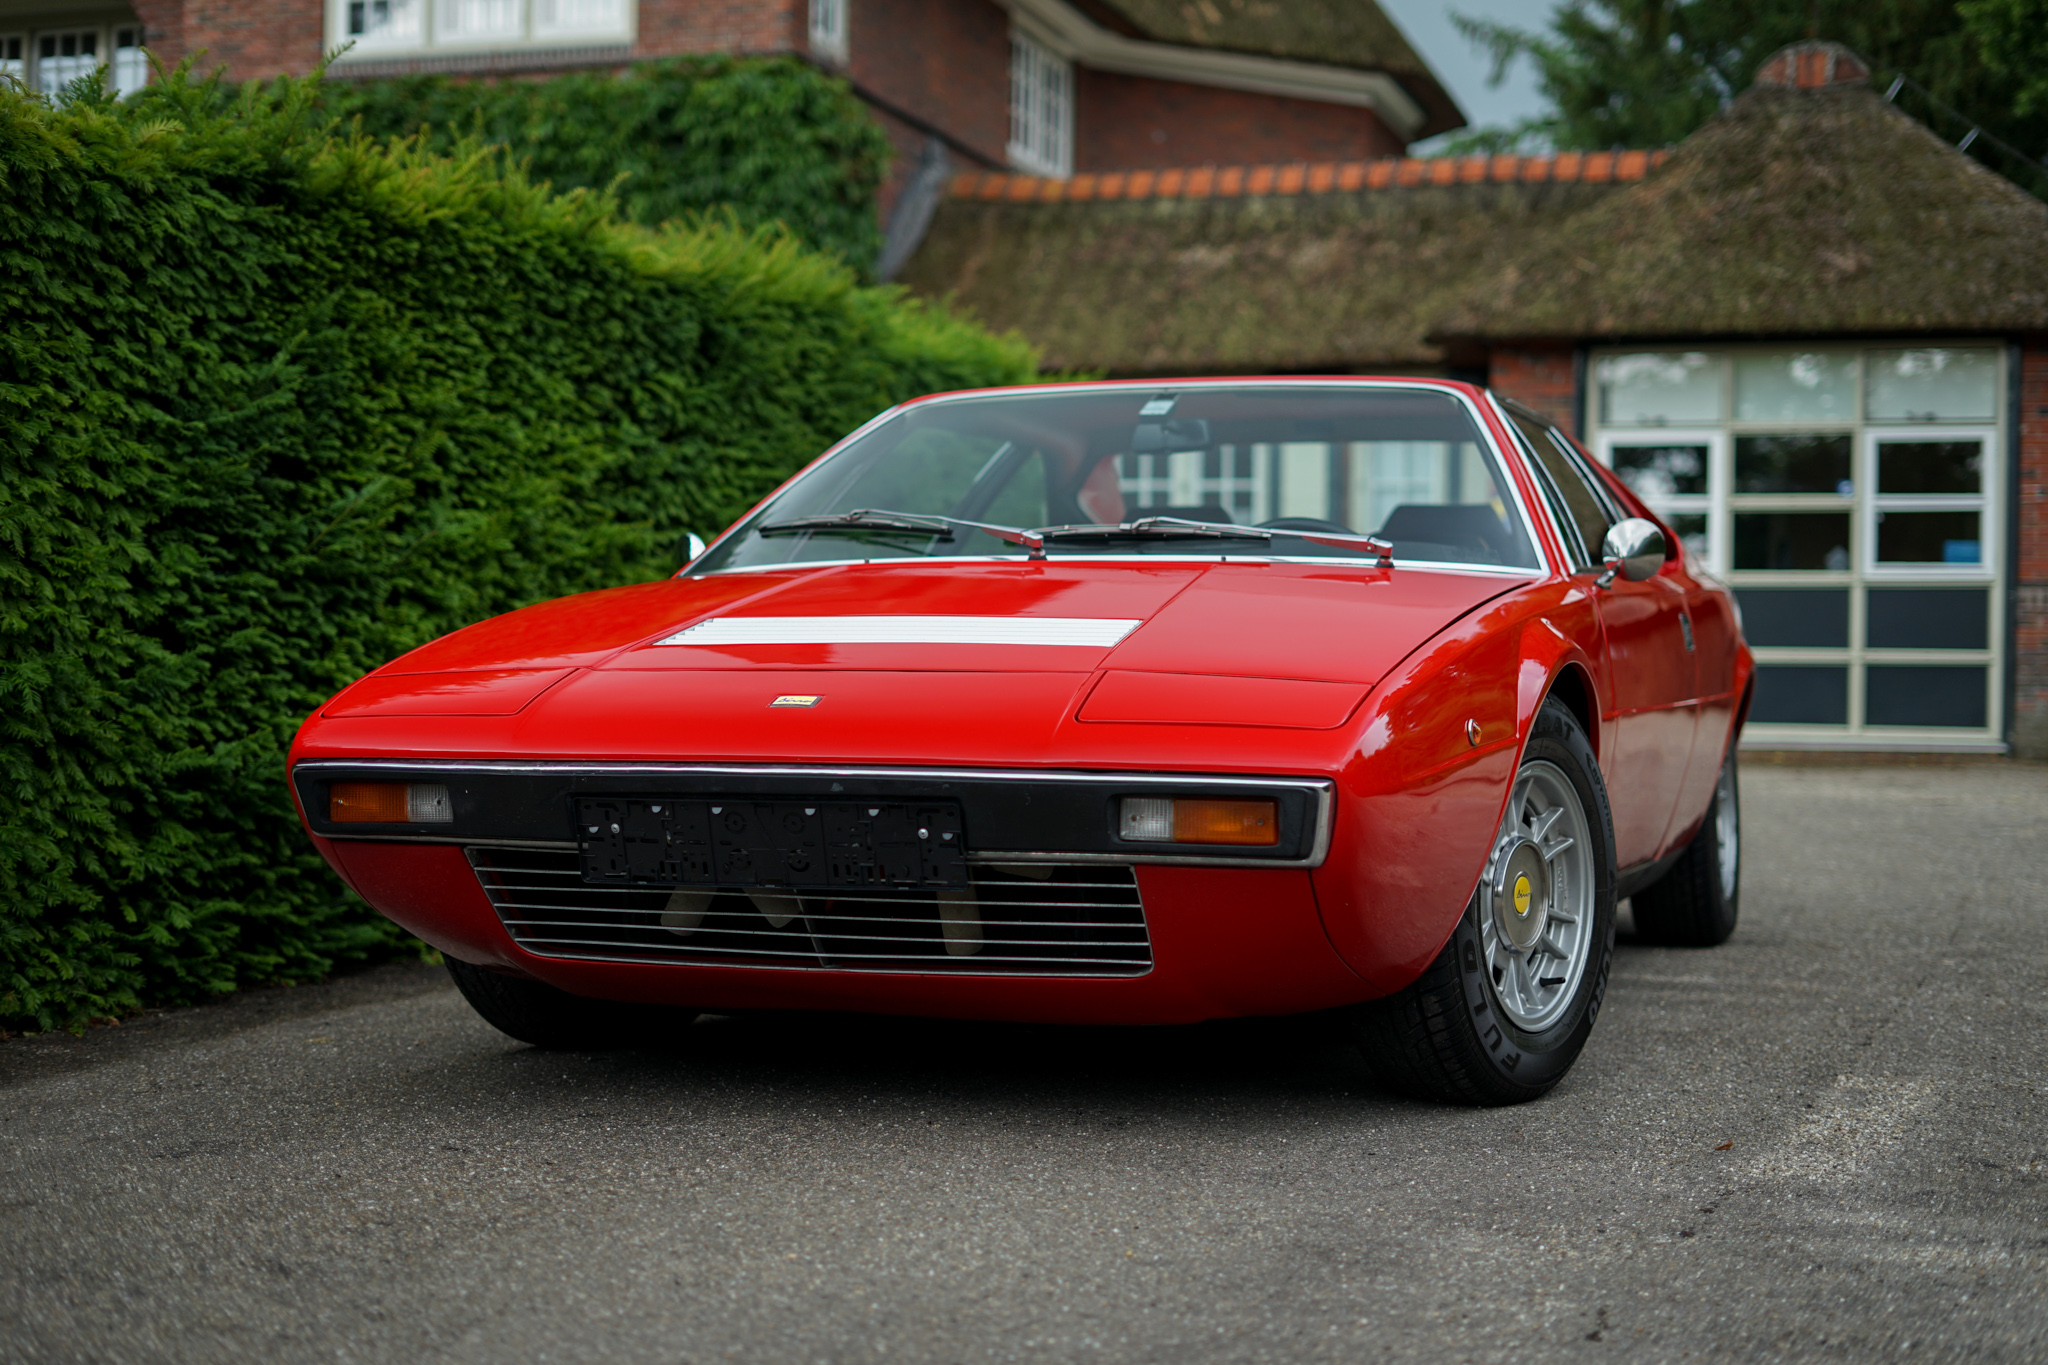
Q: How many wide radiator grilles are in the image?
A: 1